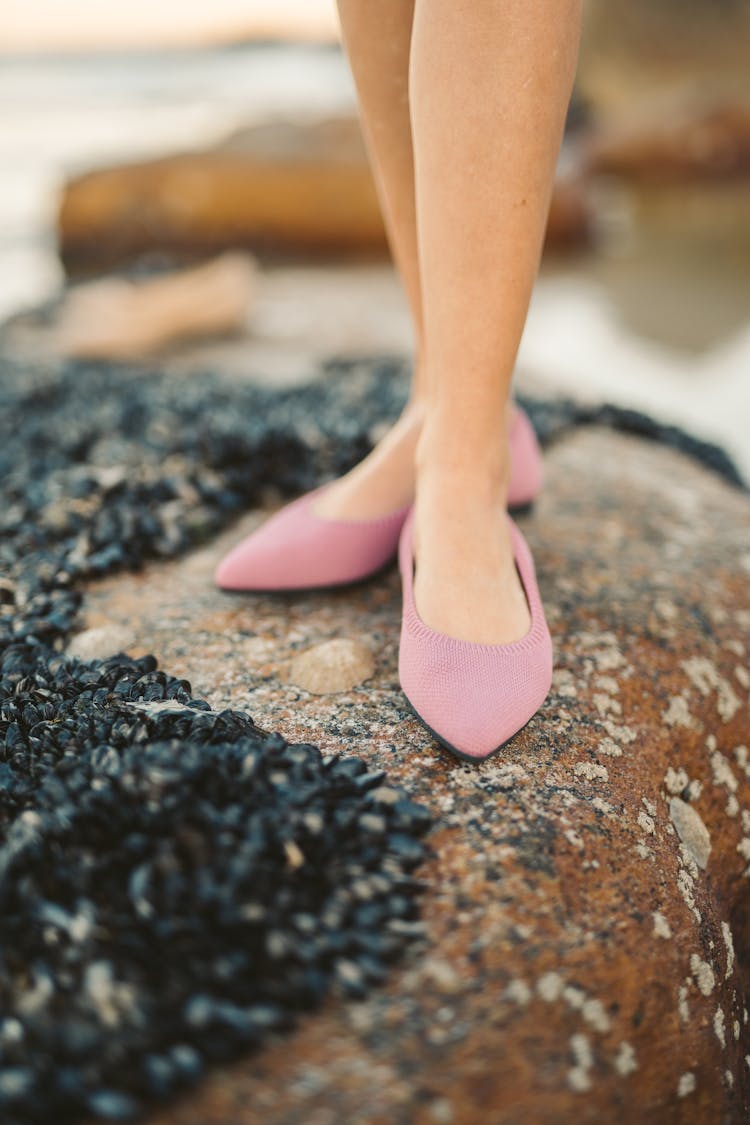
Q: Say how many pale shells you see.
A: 3